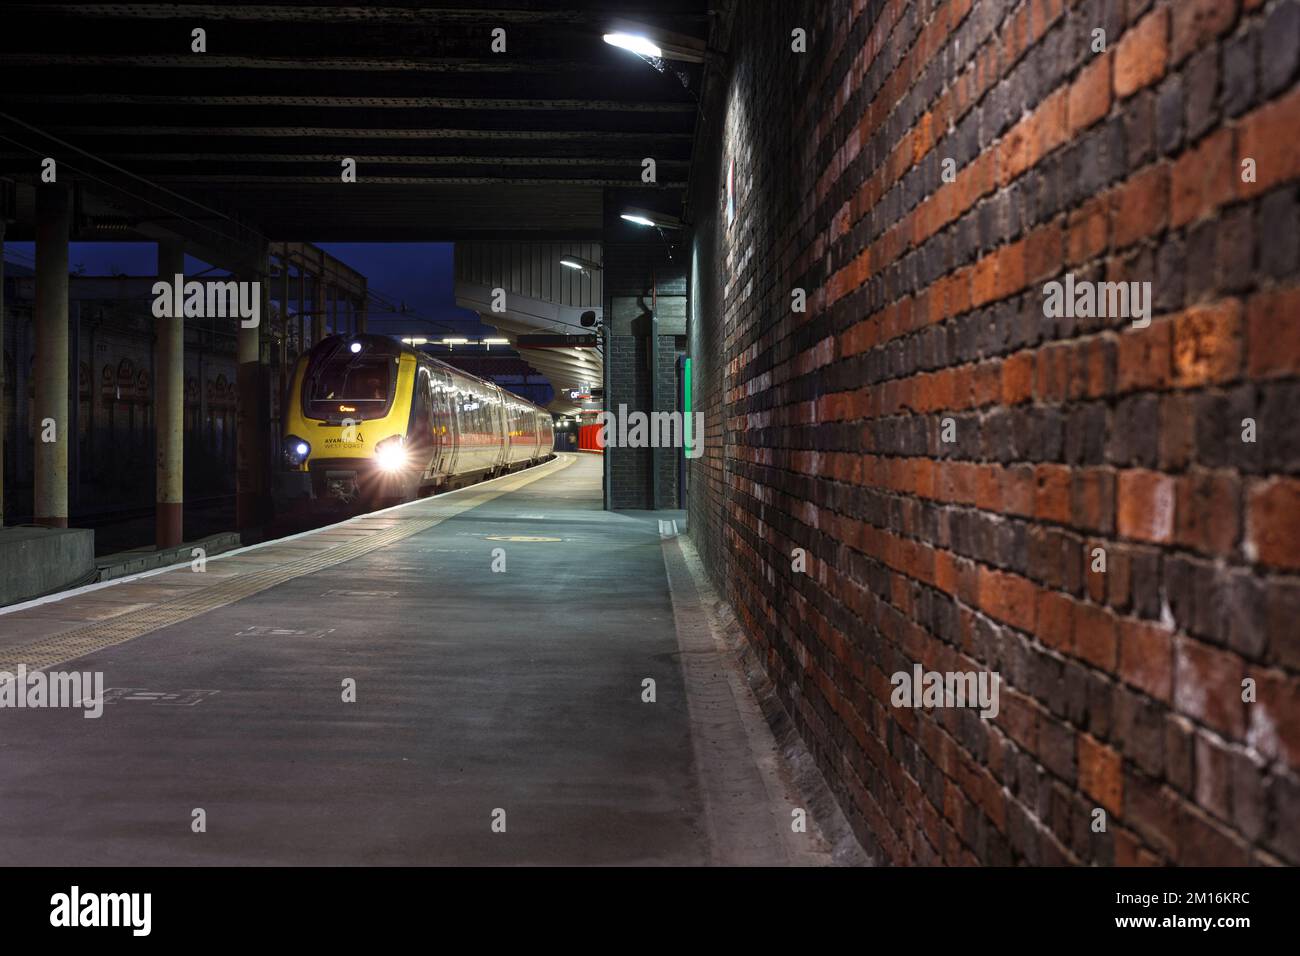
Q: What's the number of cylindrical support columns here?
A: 3